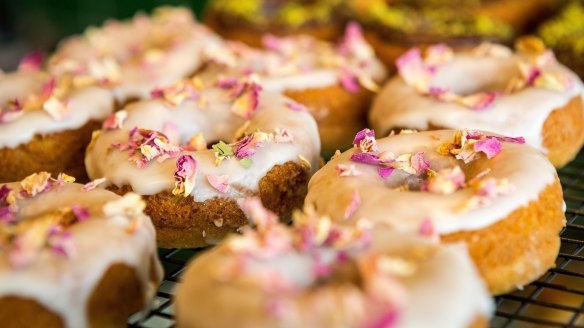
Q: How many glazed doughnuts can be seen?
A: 8